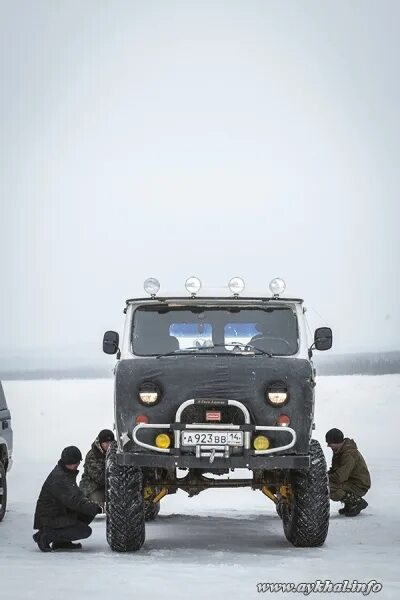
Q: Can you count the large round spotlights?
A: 4